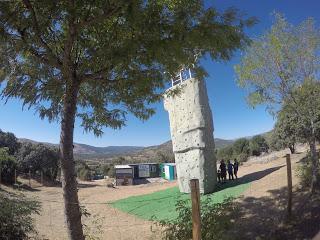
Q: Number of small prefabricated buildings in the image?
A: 3